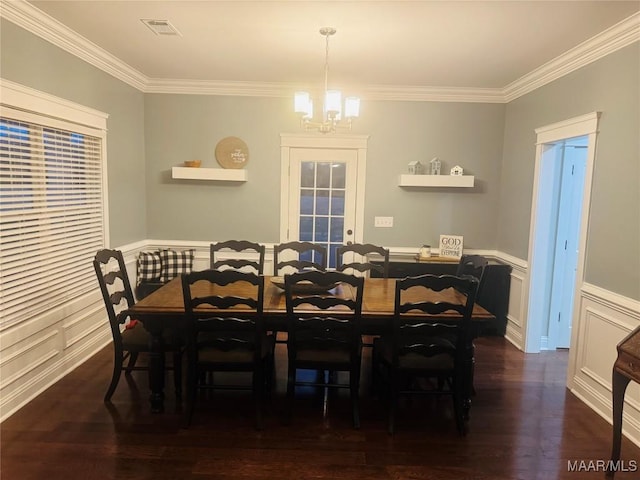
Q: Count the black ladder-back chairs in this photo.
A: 8